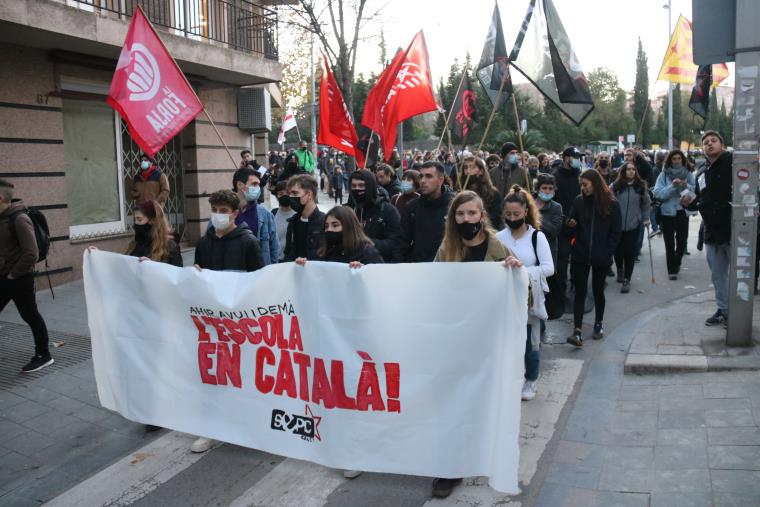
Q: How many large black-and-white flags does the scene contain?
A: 2